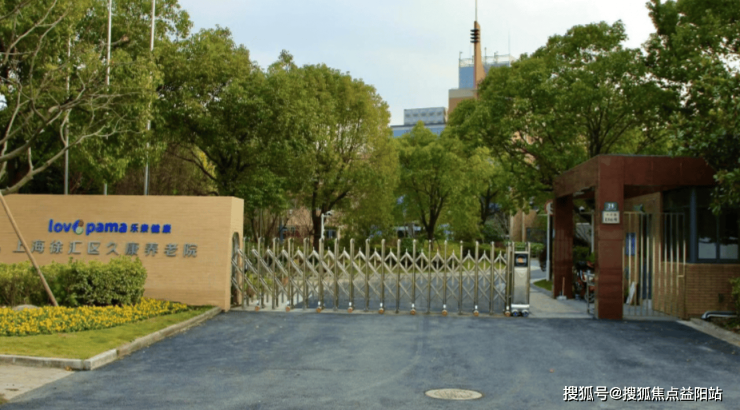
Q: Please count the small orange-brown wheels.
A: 9